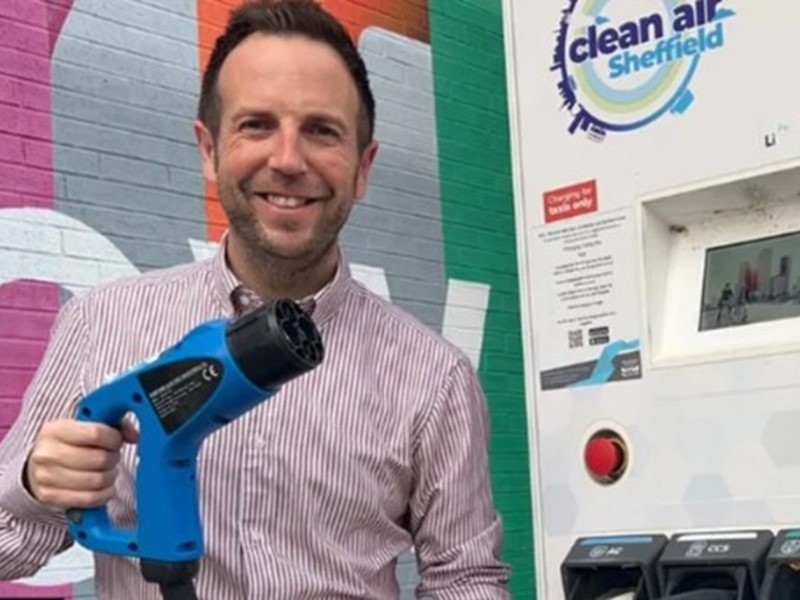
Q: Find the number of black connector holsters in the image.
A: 3